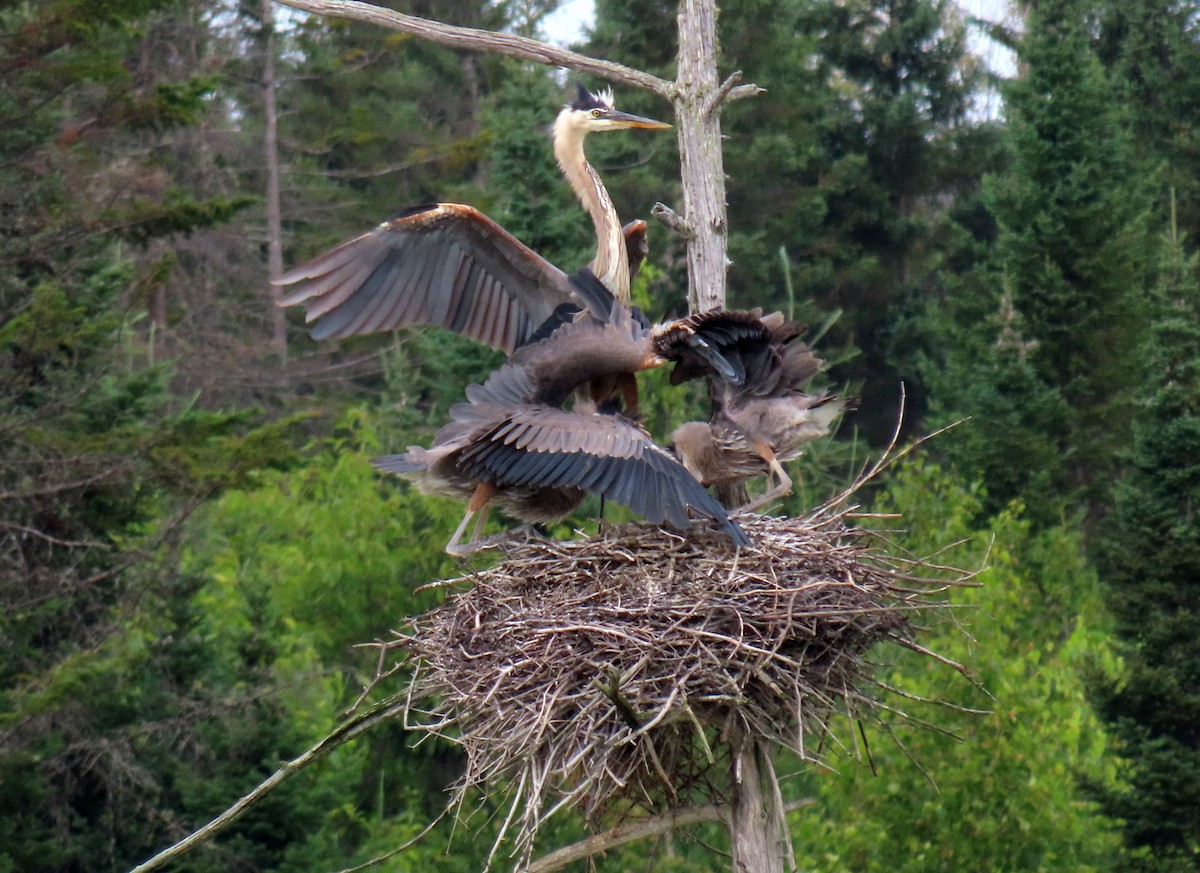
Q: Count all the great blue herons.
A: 3